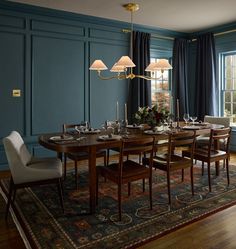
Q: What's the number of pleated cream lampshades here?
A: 5